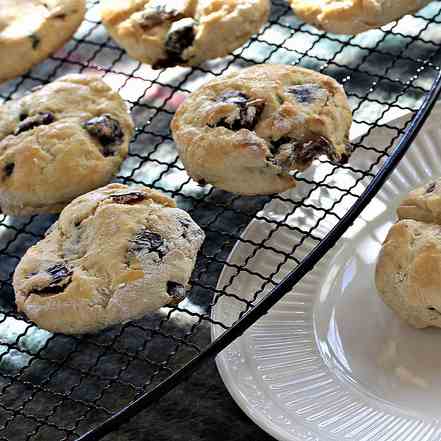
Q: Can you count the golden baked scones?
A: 8